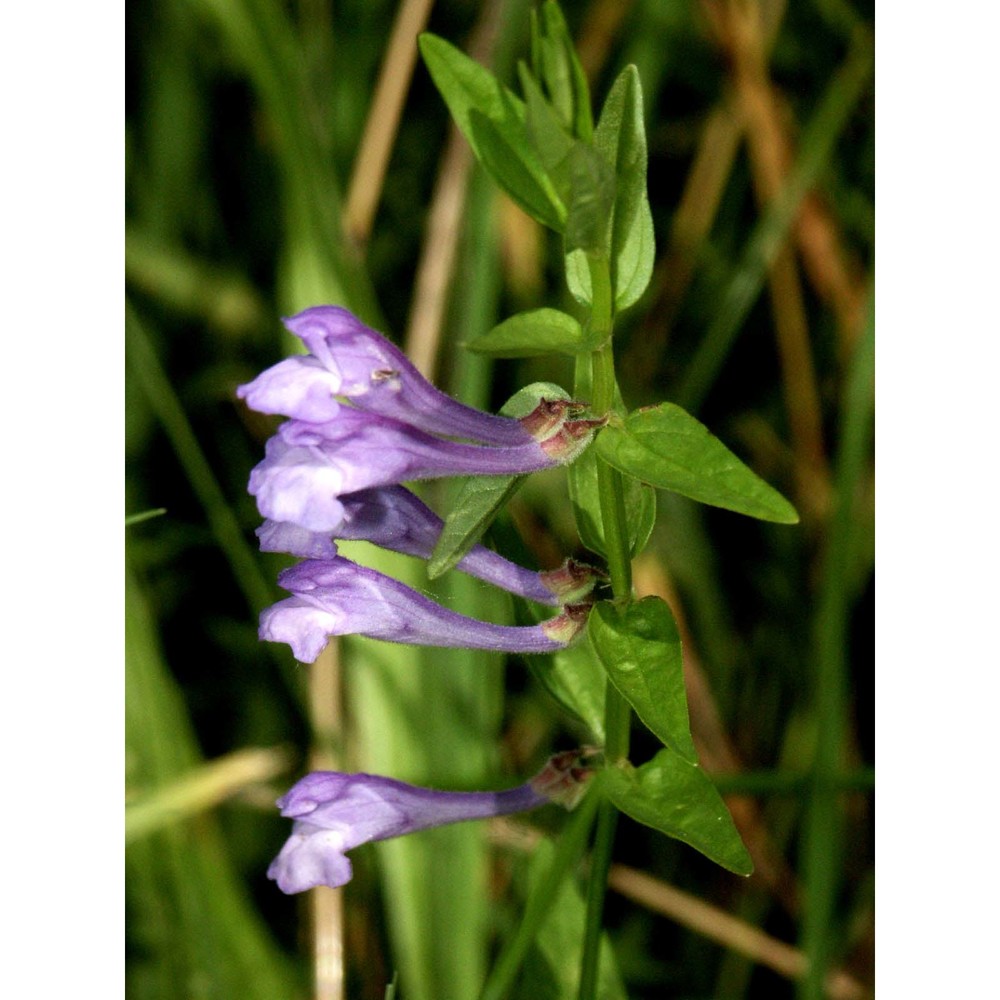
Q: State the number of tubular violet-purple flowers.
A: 5